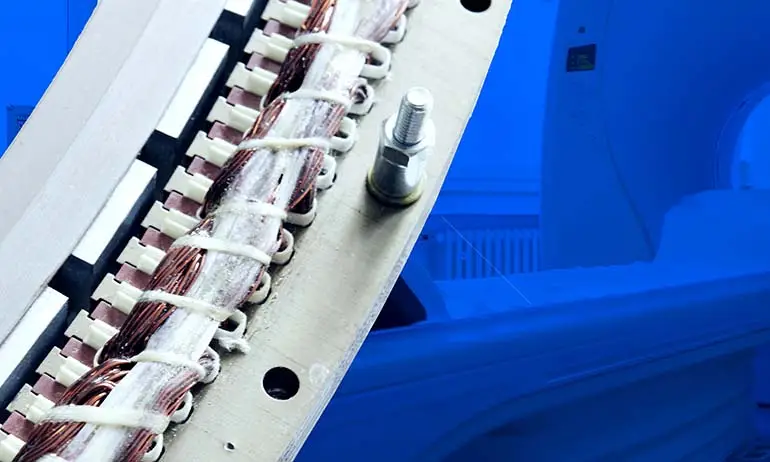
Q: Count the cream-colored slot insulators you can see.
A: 13